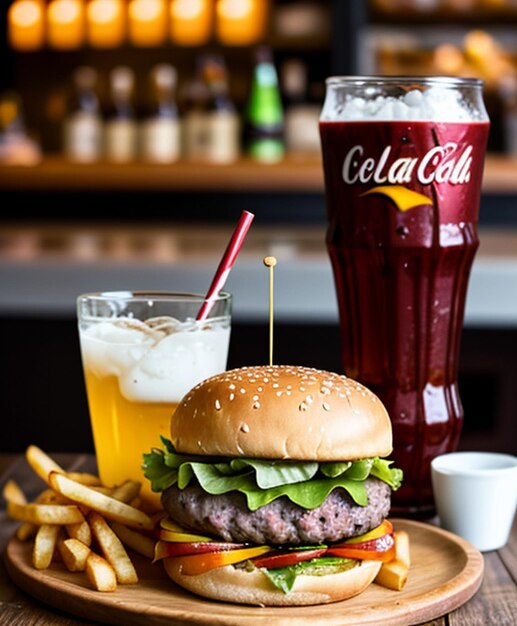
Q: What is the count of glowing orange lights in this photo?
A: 6